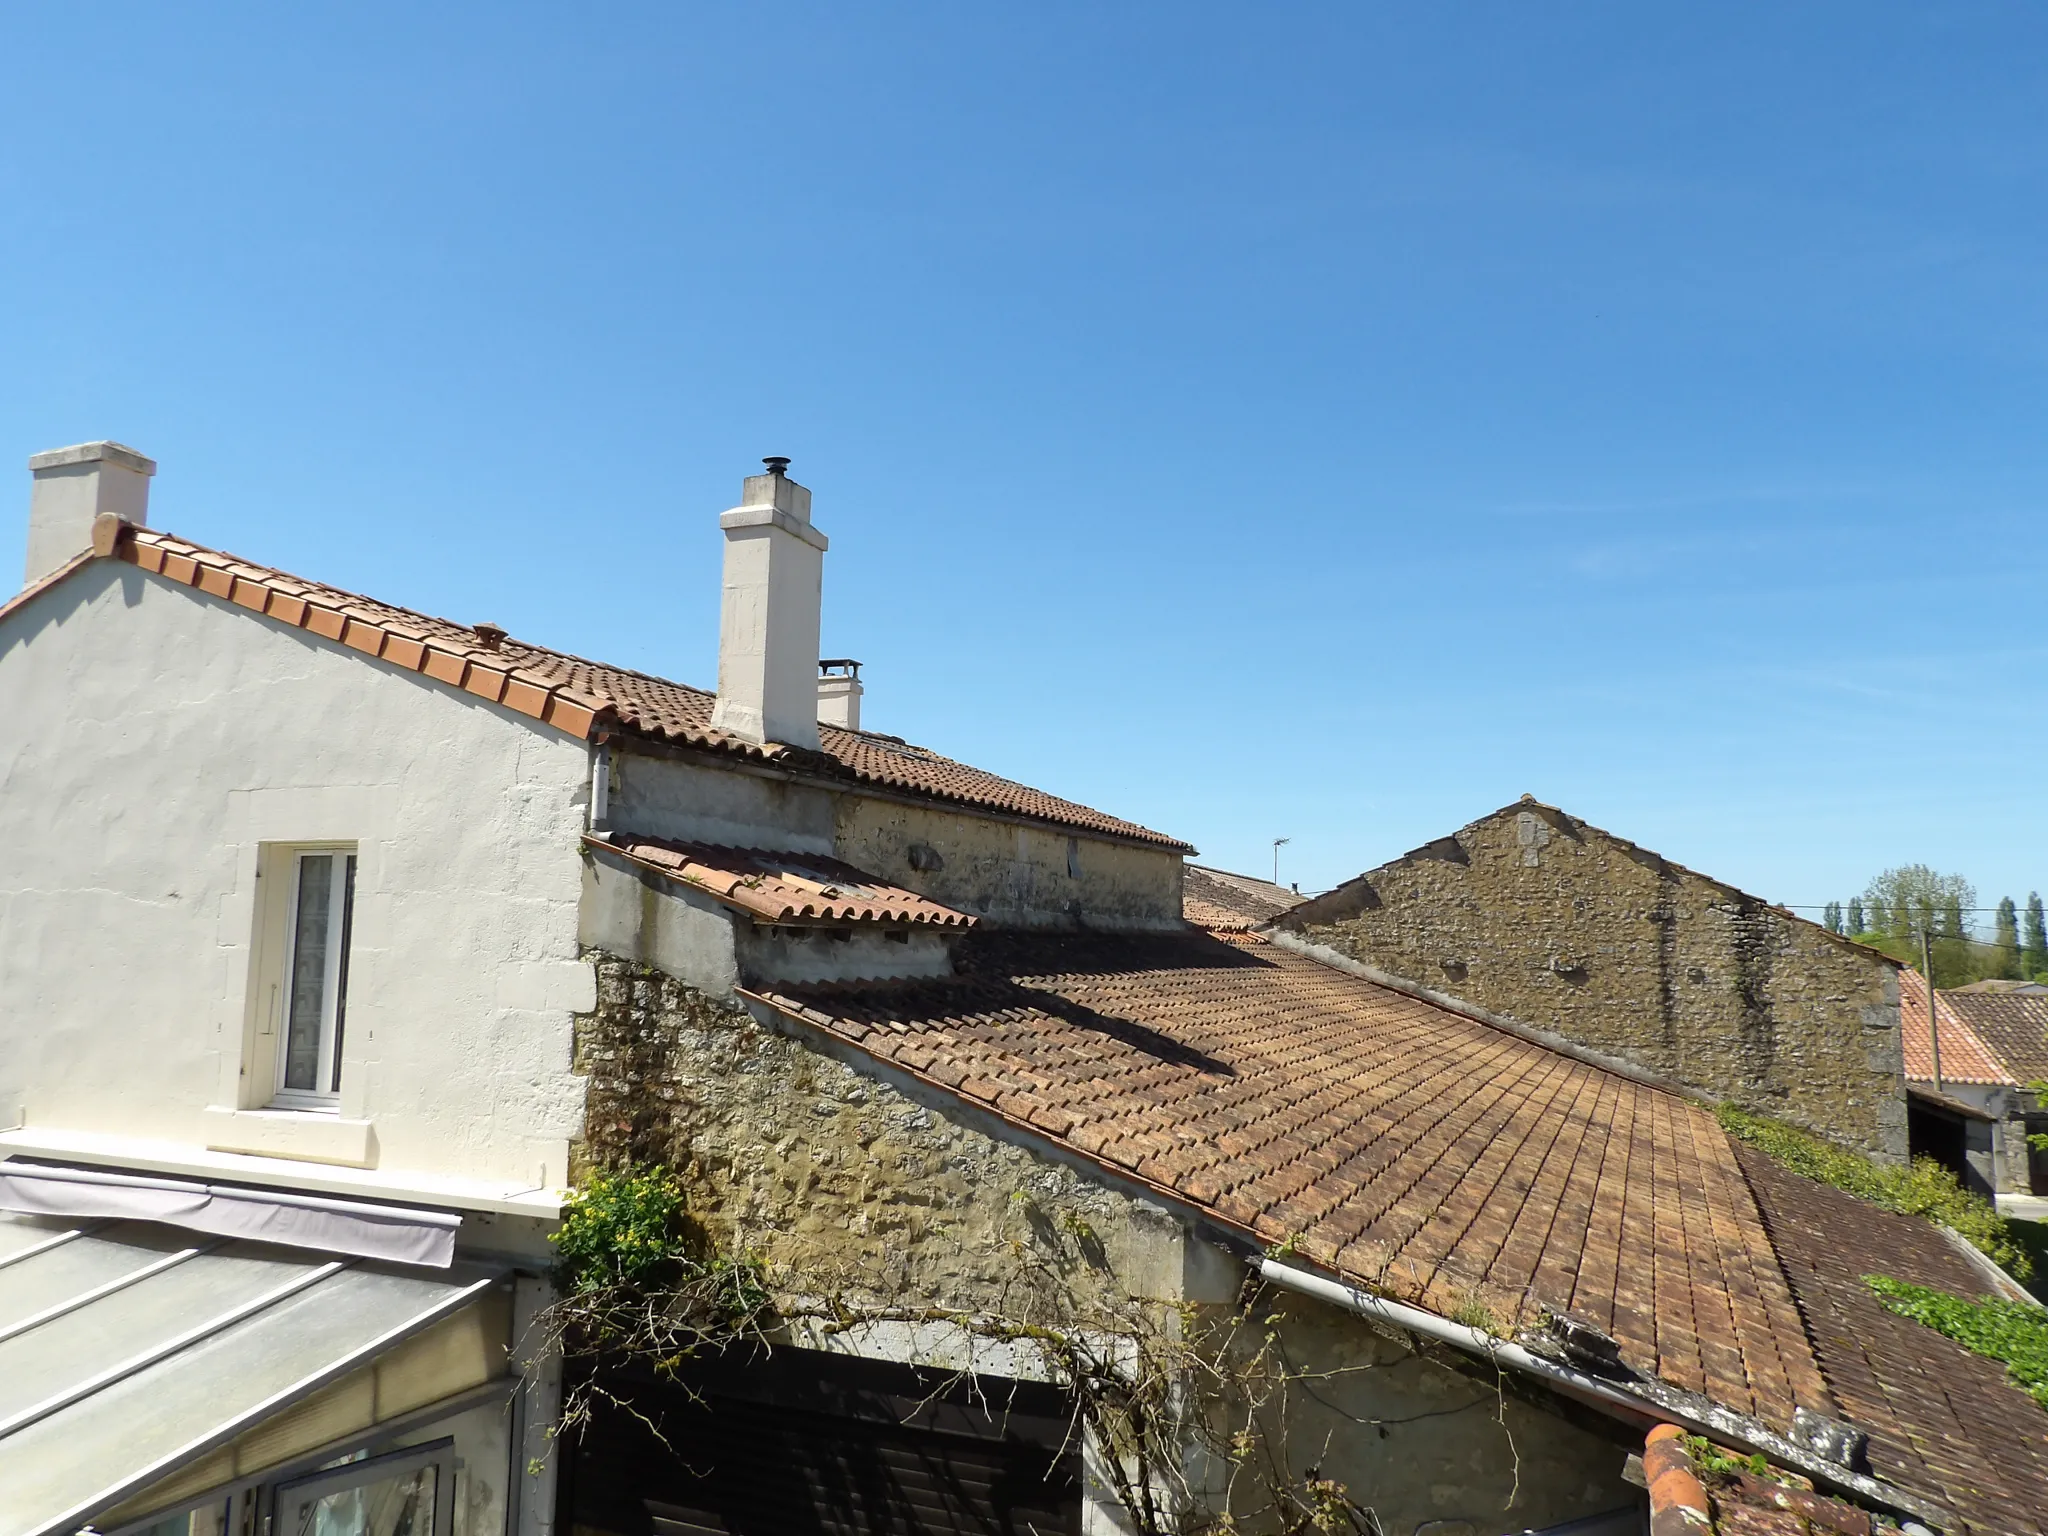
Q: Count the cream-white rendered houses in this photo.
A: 1